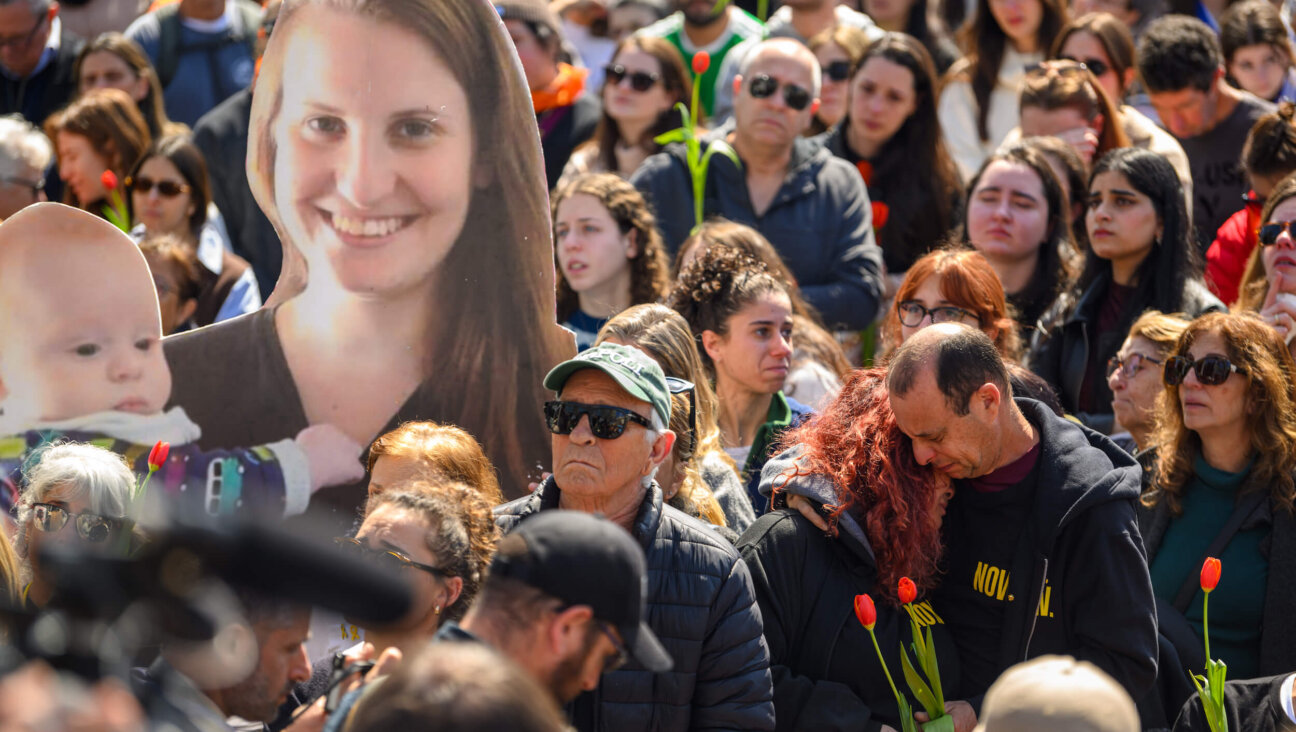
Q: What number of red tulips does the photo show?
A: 8